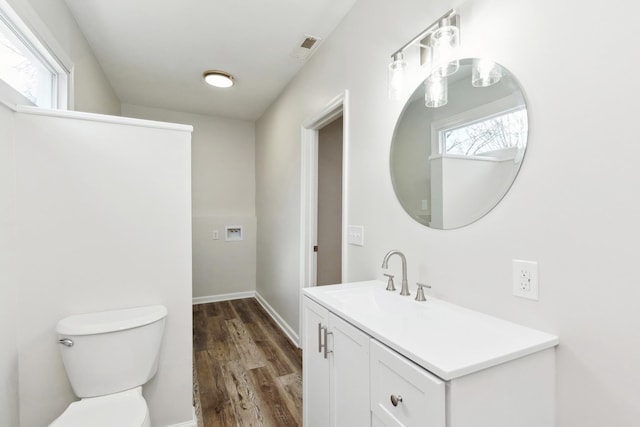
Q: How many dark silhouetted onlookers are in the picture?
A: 0